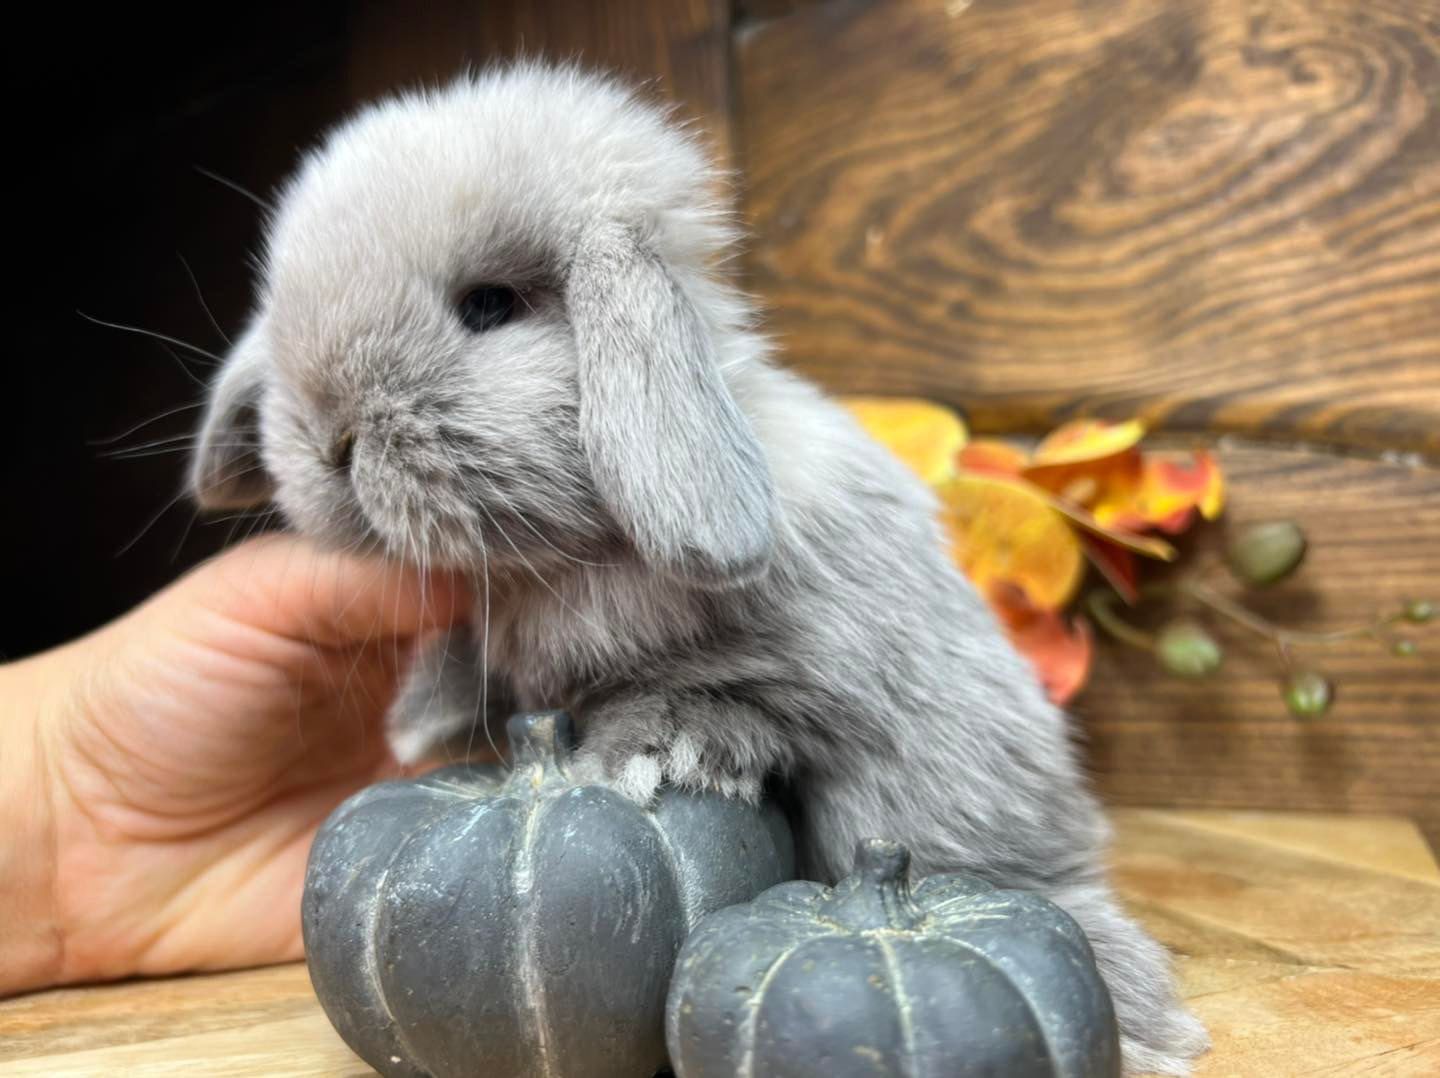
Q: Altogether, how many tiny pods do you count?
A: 5